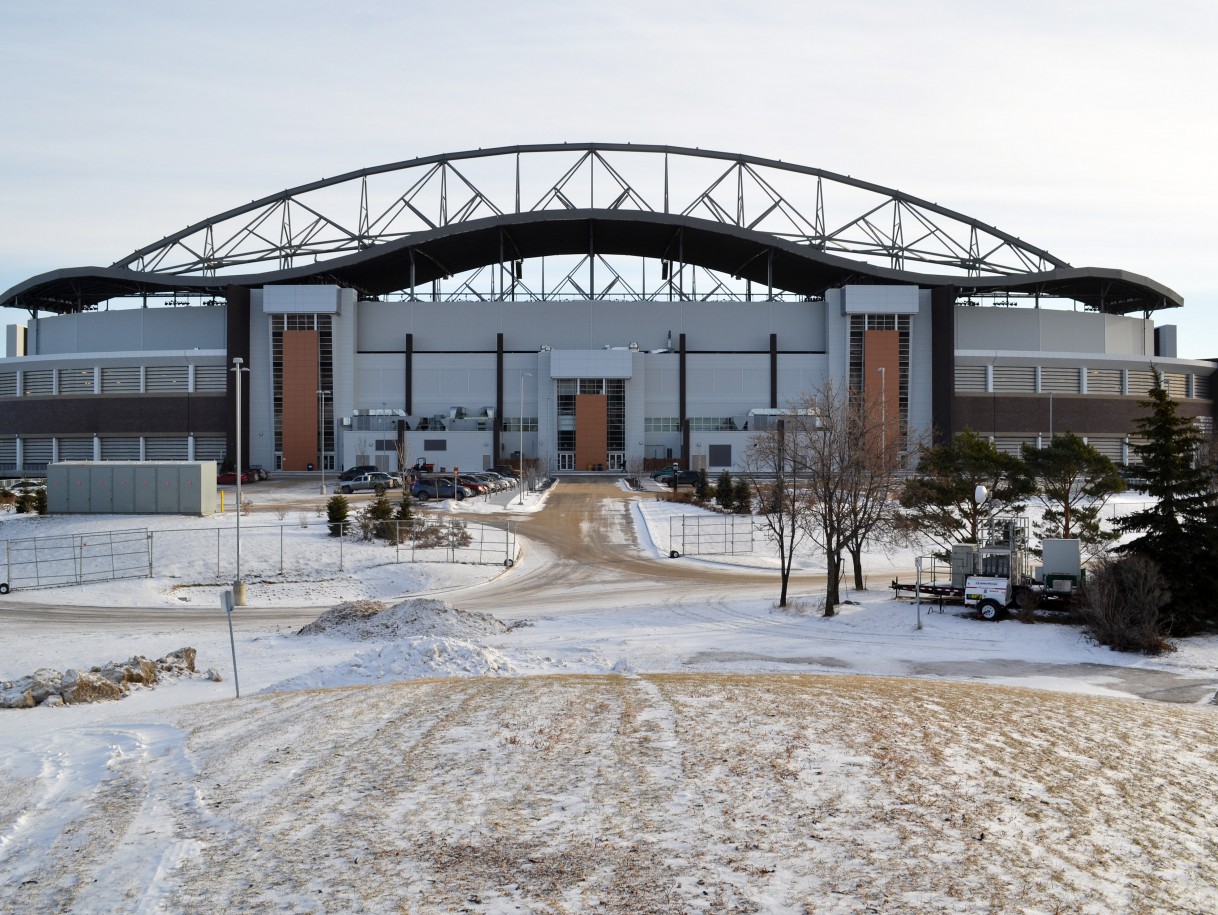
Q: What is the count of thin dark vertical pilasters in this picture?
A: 4